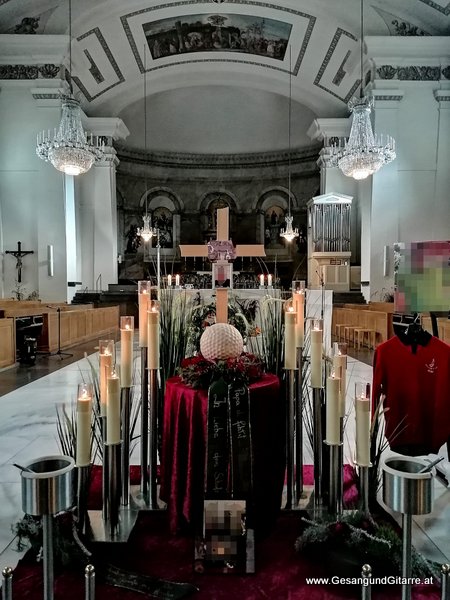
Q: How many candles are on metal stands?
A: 12